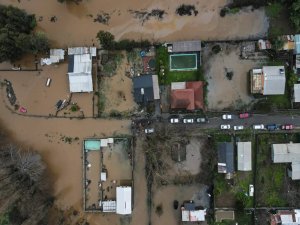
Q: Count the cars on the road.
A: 11